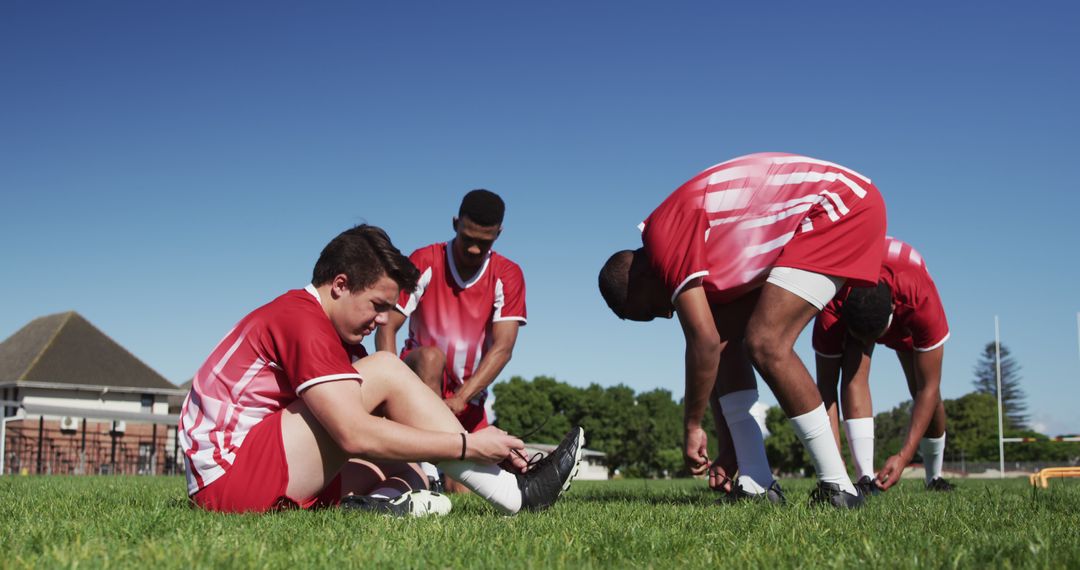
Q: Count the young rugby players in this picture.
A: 4